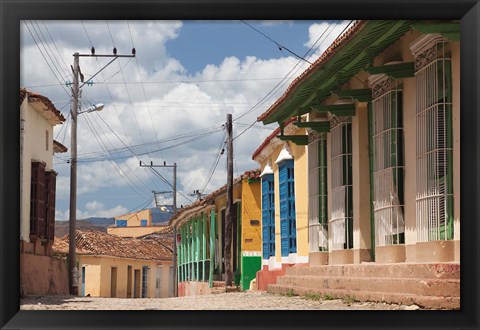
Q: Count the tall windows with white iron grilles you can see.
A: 4